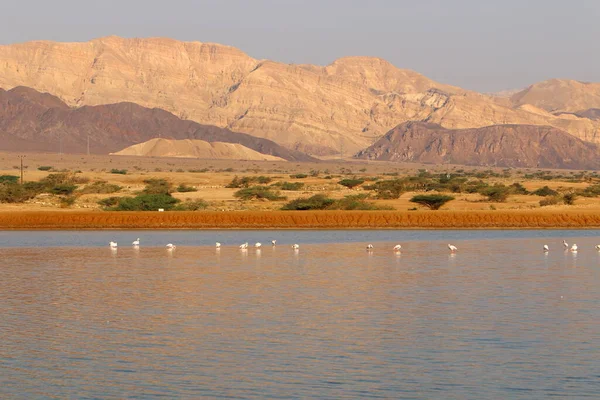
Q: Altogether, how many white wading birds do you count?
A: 15